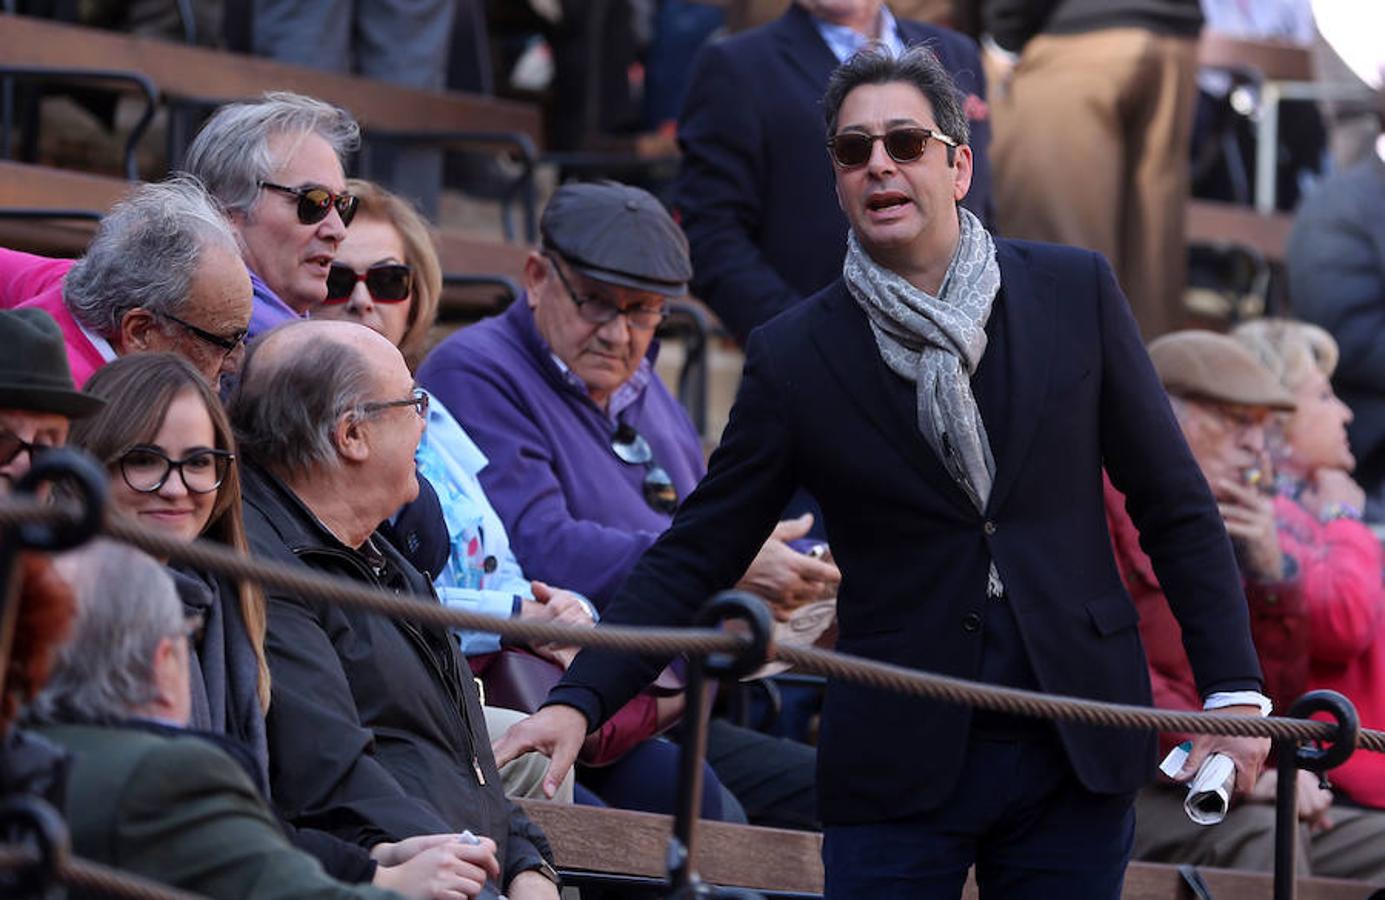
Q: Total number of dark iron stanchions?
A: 3